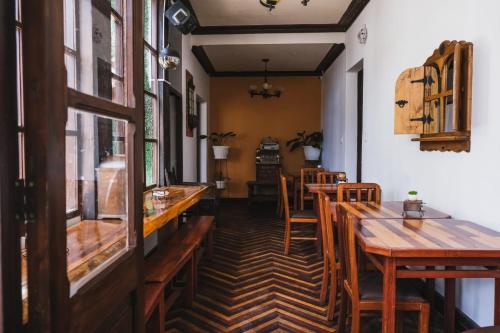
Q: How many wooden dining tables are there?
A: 3